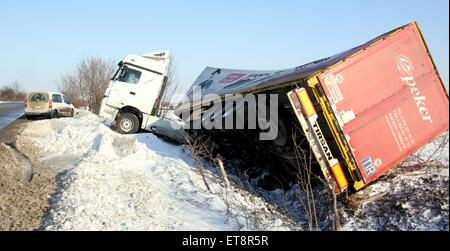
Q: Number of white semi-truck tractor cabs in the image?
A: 1